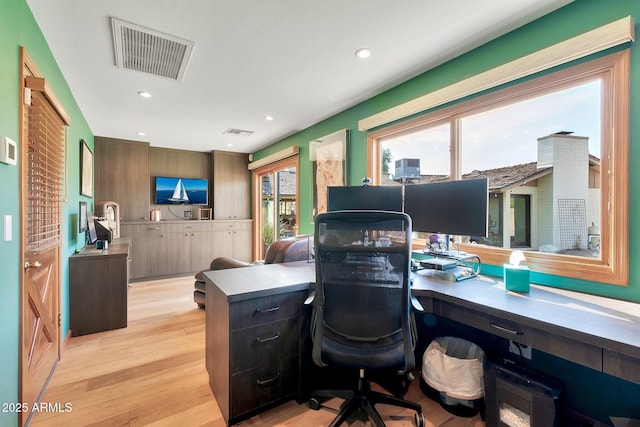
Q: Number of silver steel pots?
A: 0